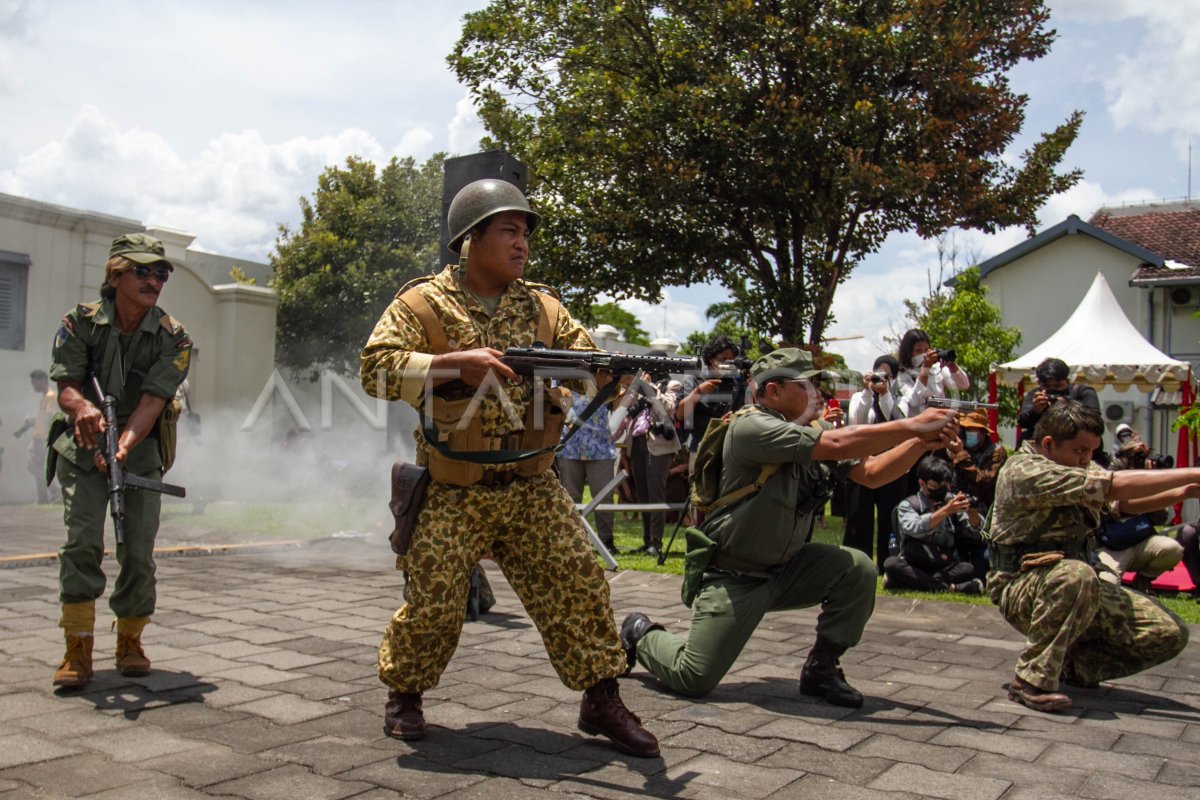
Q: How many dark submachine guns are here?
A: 2